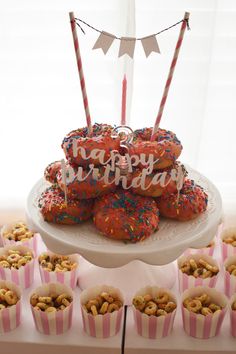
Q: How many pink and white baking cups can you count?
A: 13